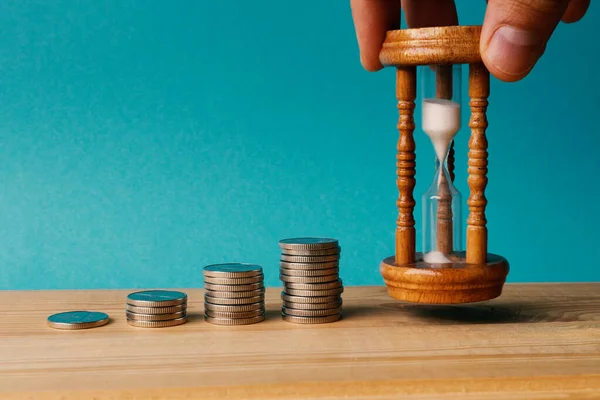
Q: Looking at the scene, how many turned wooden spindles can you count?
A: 3